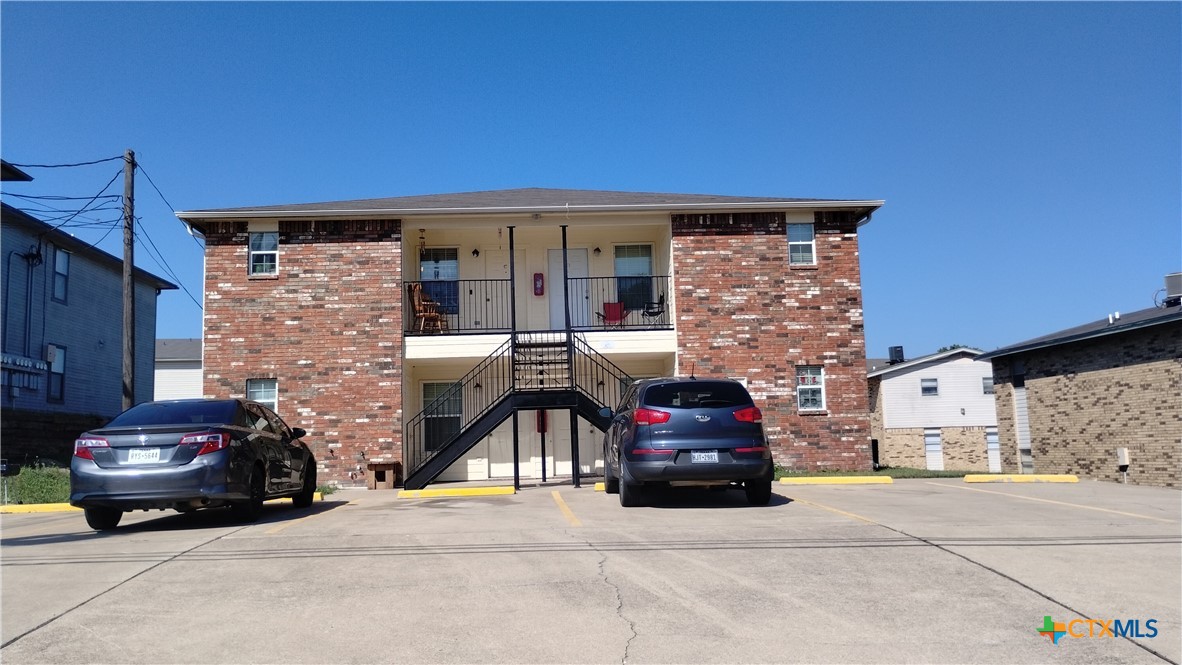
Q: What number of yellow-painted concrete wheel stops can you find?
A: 6